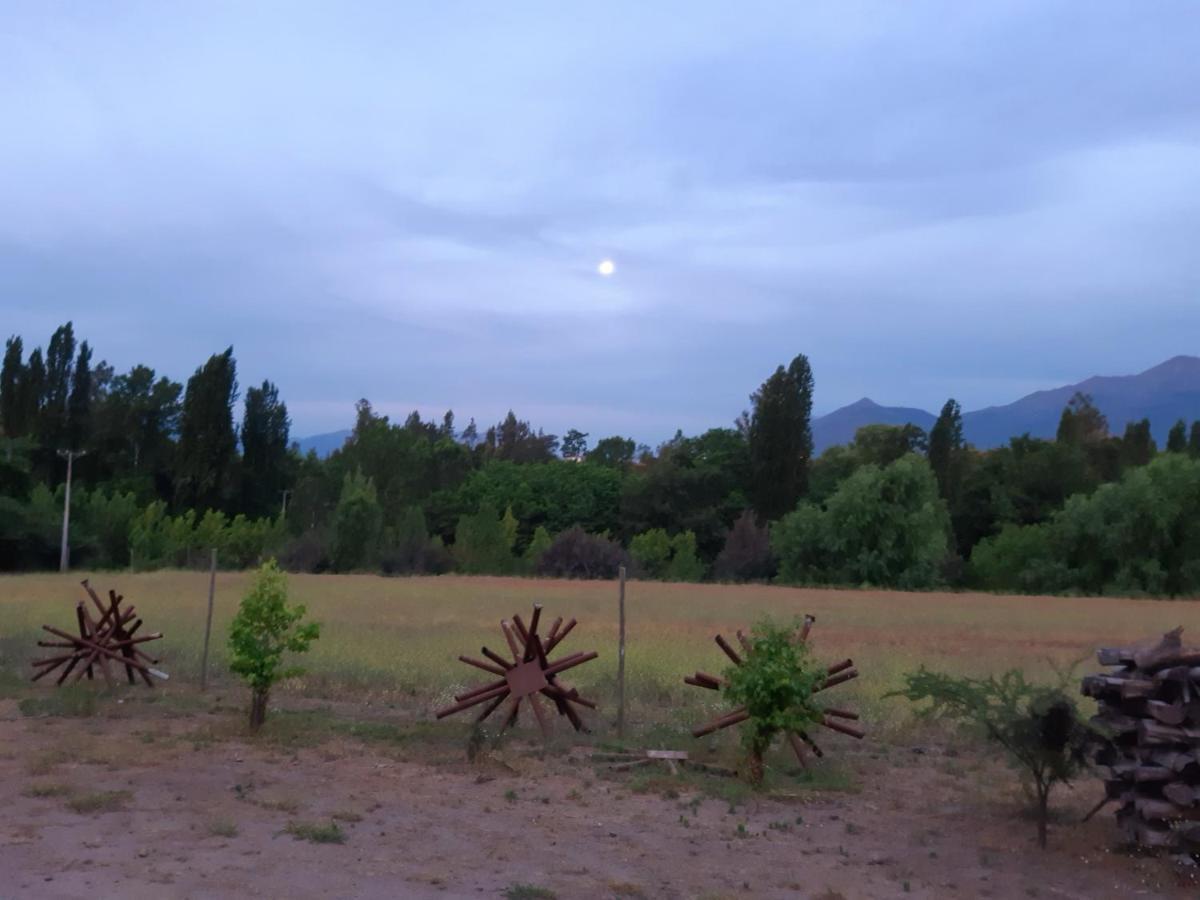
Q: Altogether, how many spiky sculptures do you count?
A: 3